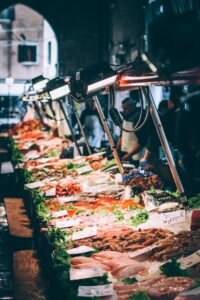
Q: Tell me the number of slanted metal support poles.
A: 4